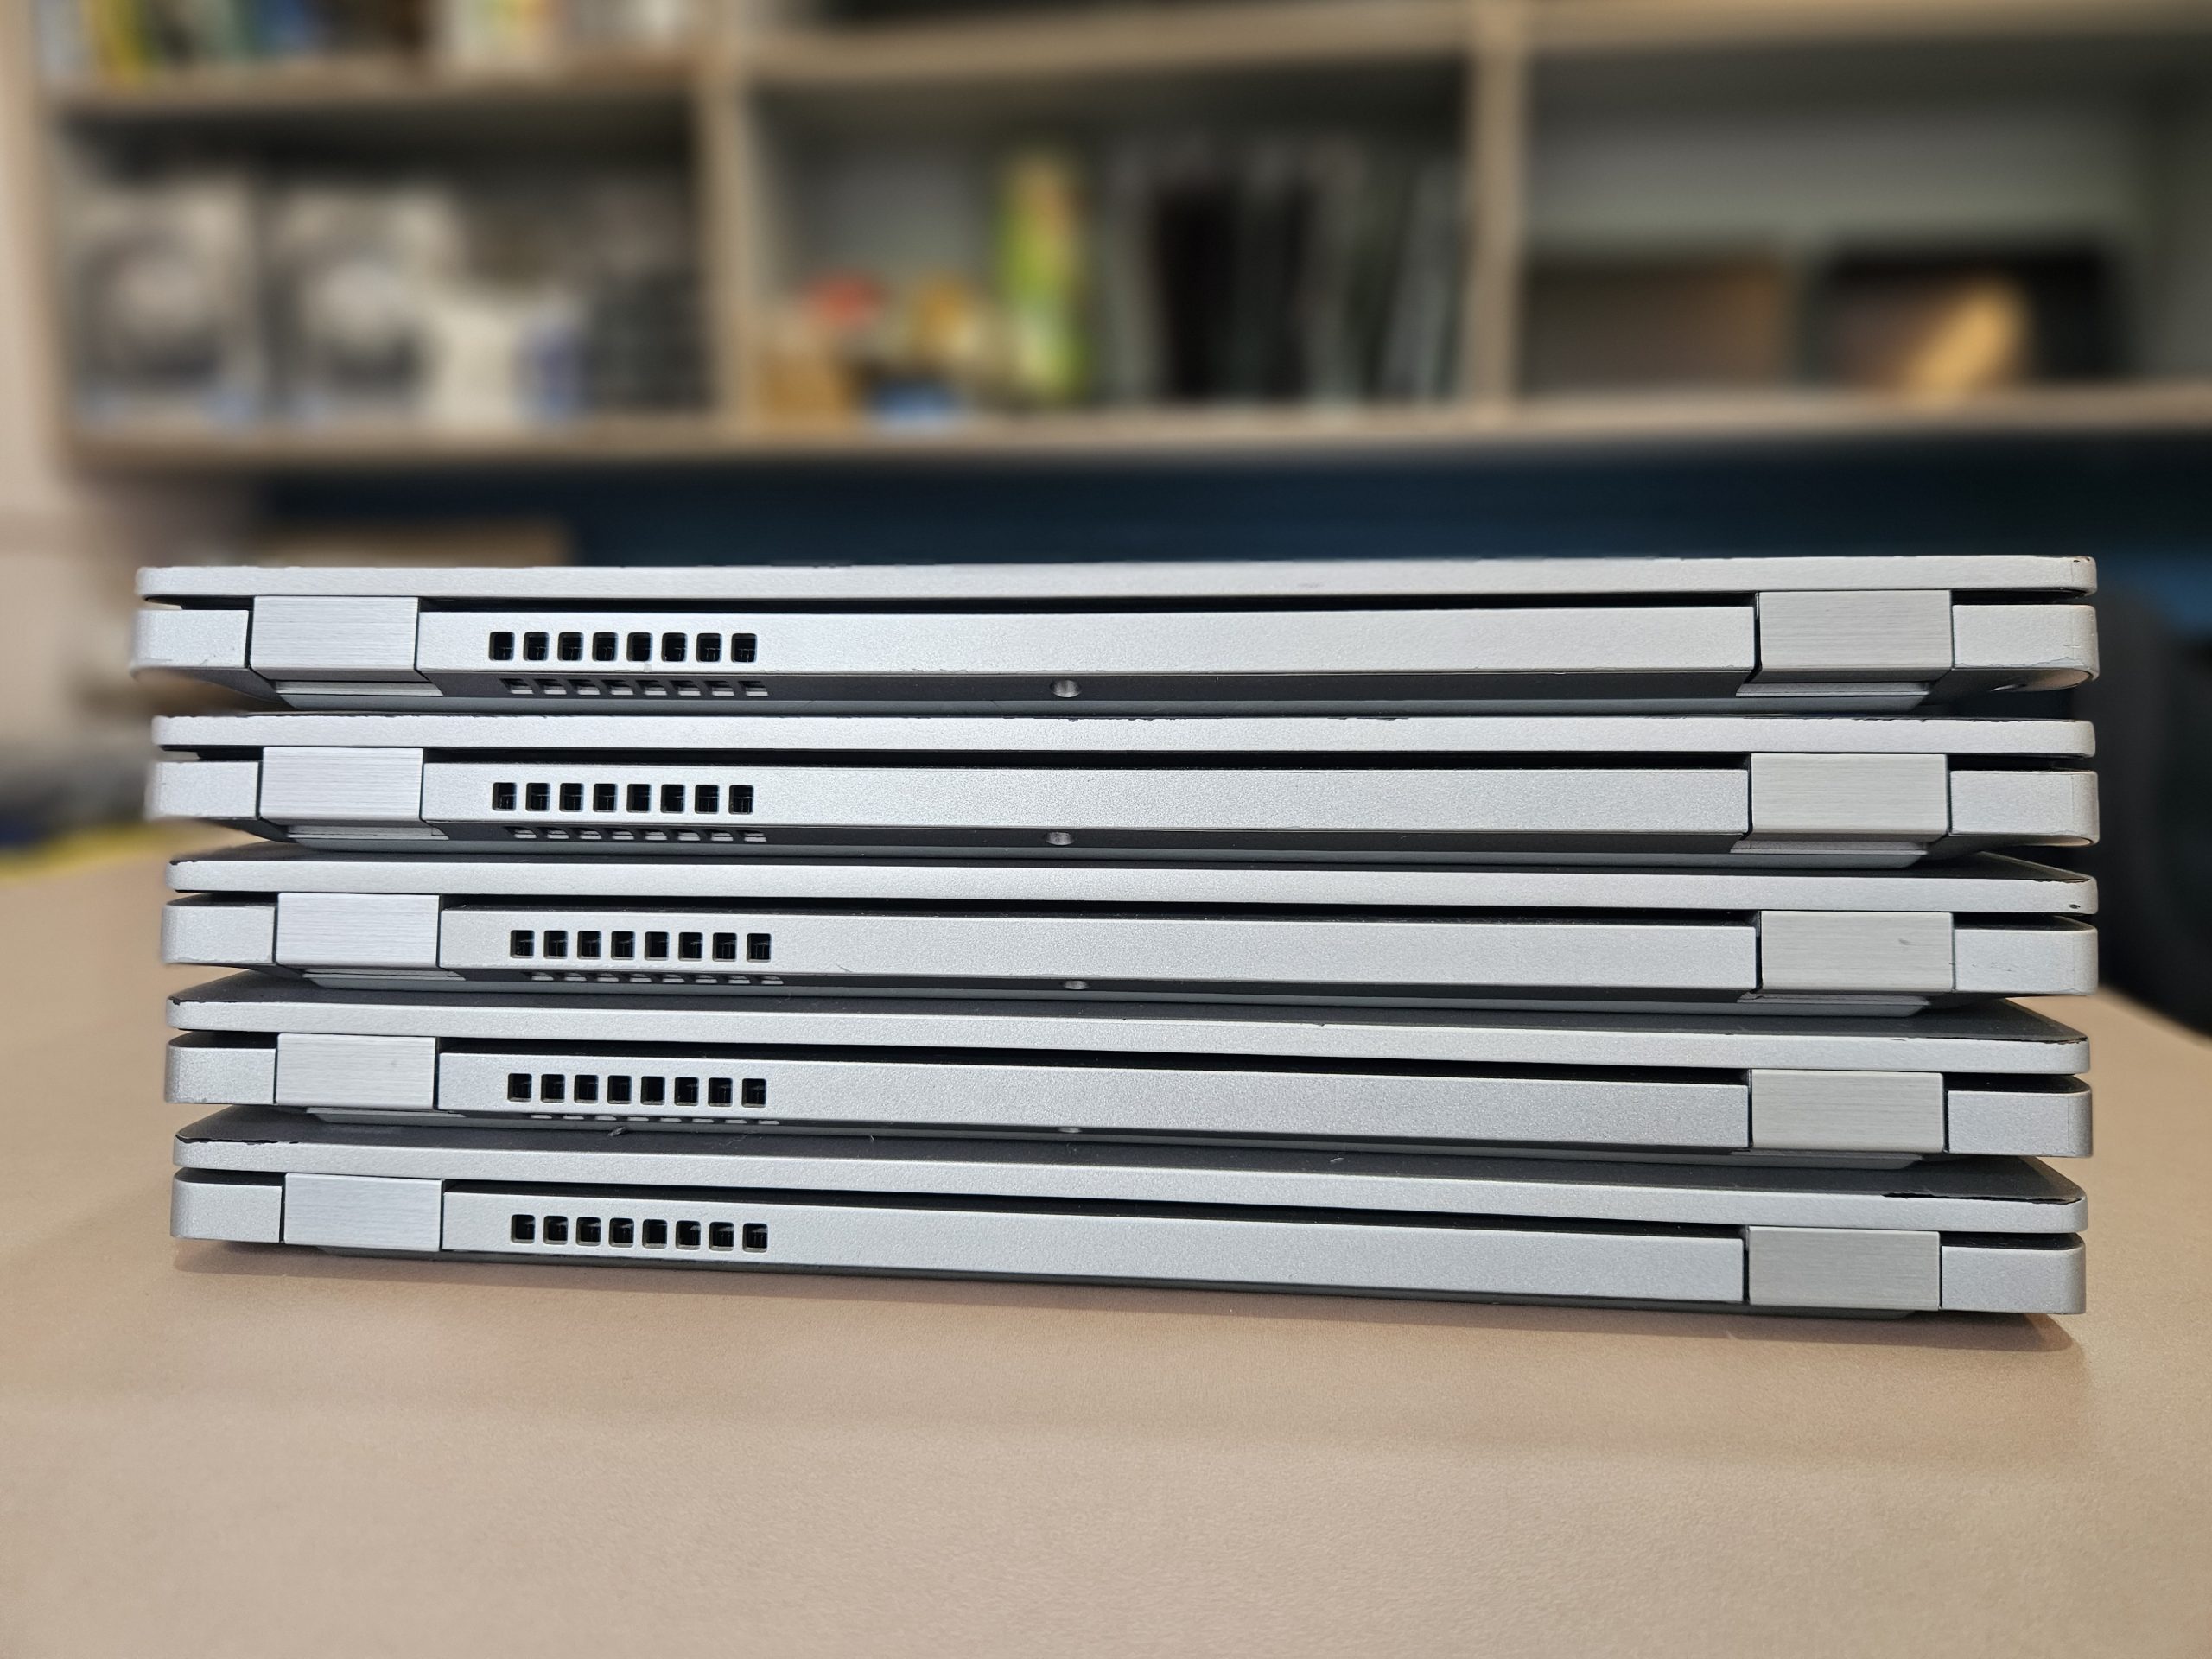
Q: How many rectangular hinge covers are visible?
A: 10